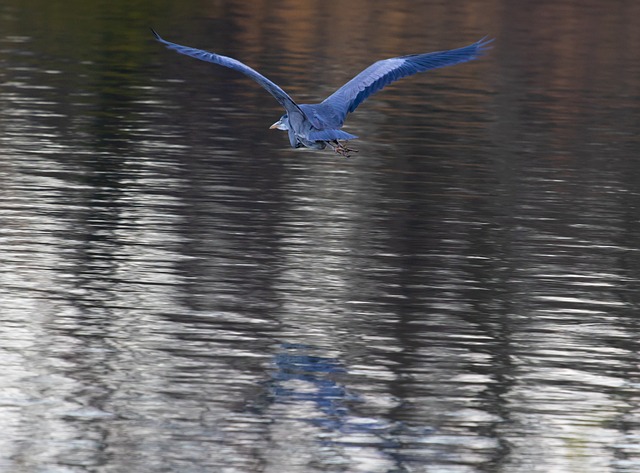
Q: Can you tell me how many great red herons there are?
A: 0